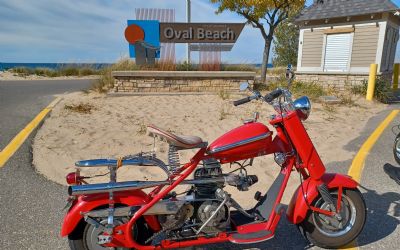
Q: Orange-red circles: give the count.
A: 1